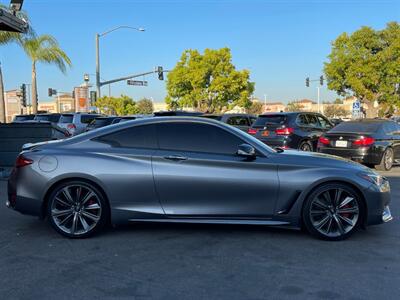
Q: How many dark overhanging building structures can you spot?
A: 1